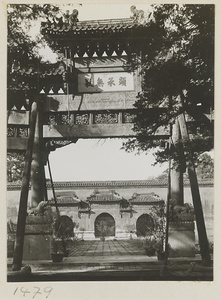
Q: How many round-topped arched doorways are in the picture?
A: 3